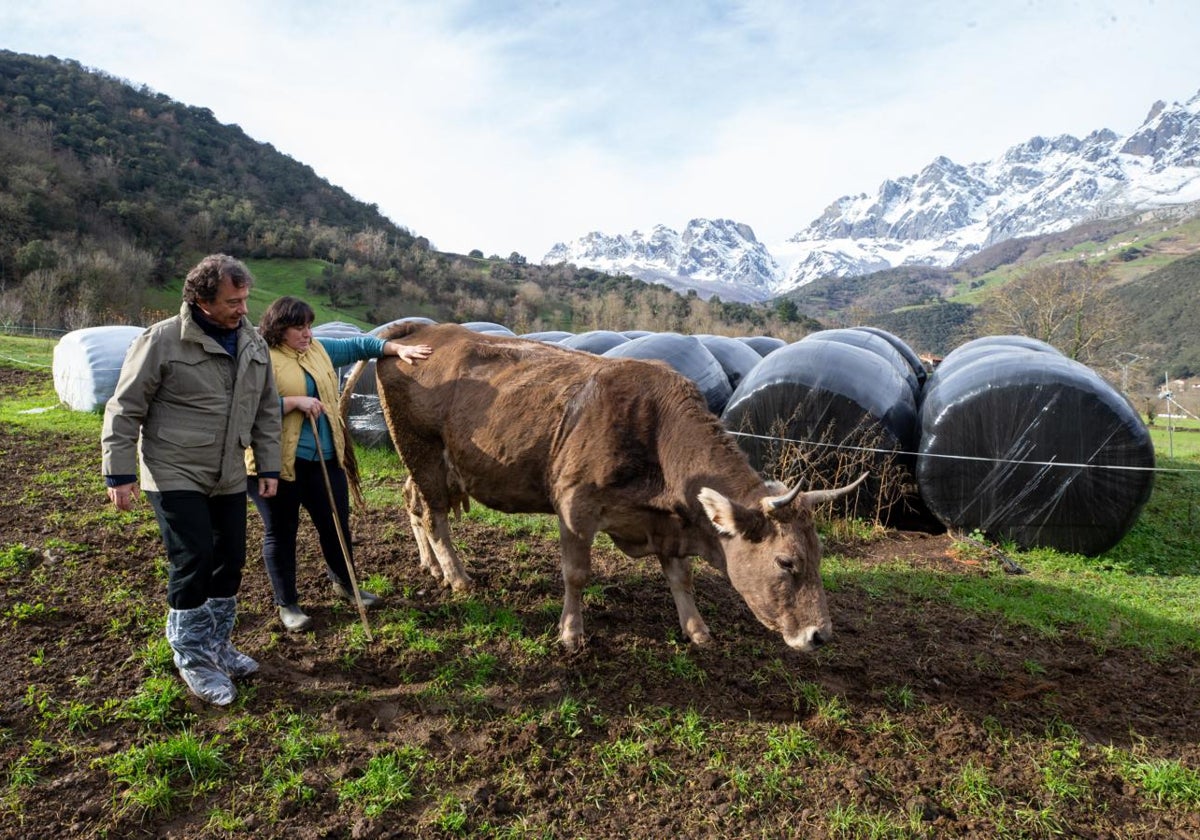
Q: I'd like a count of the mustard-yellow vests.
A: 1